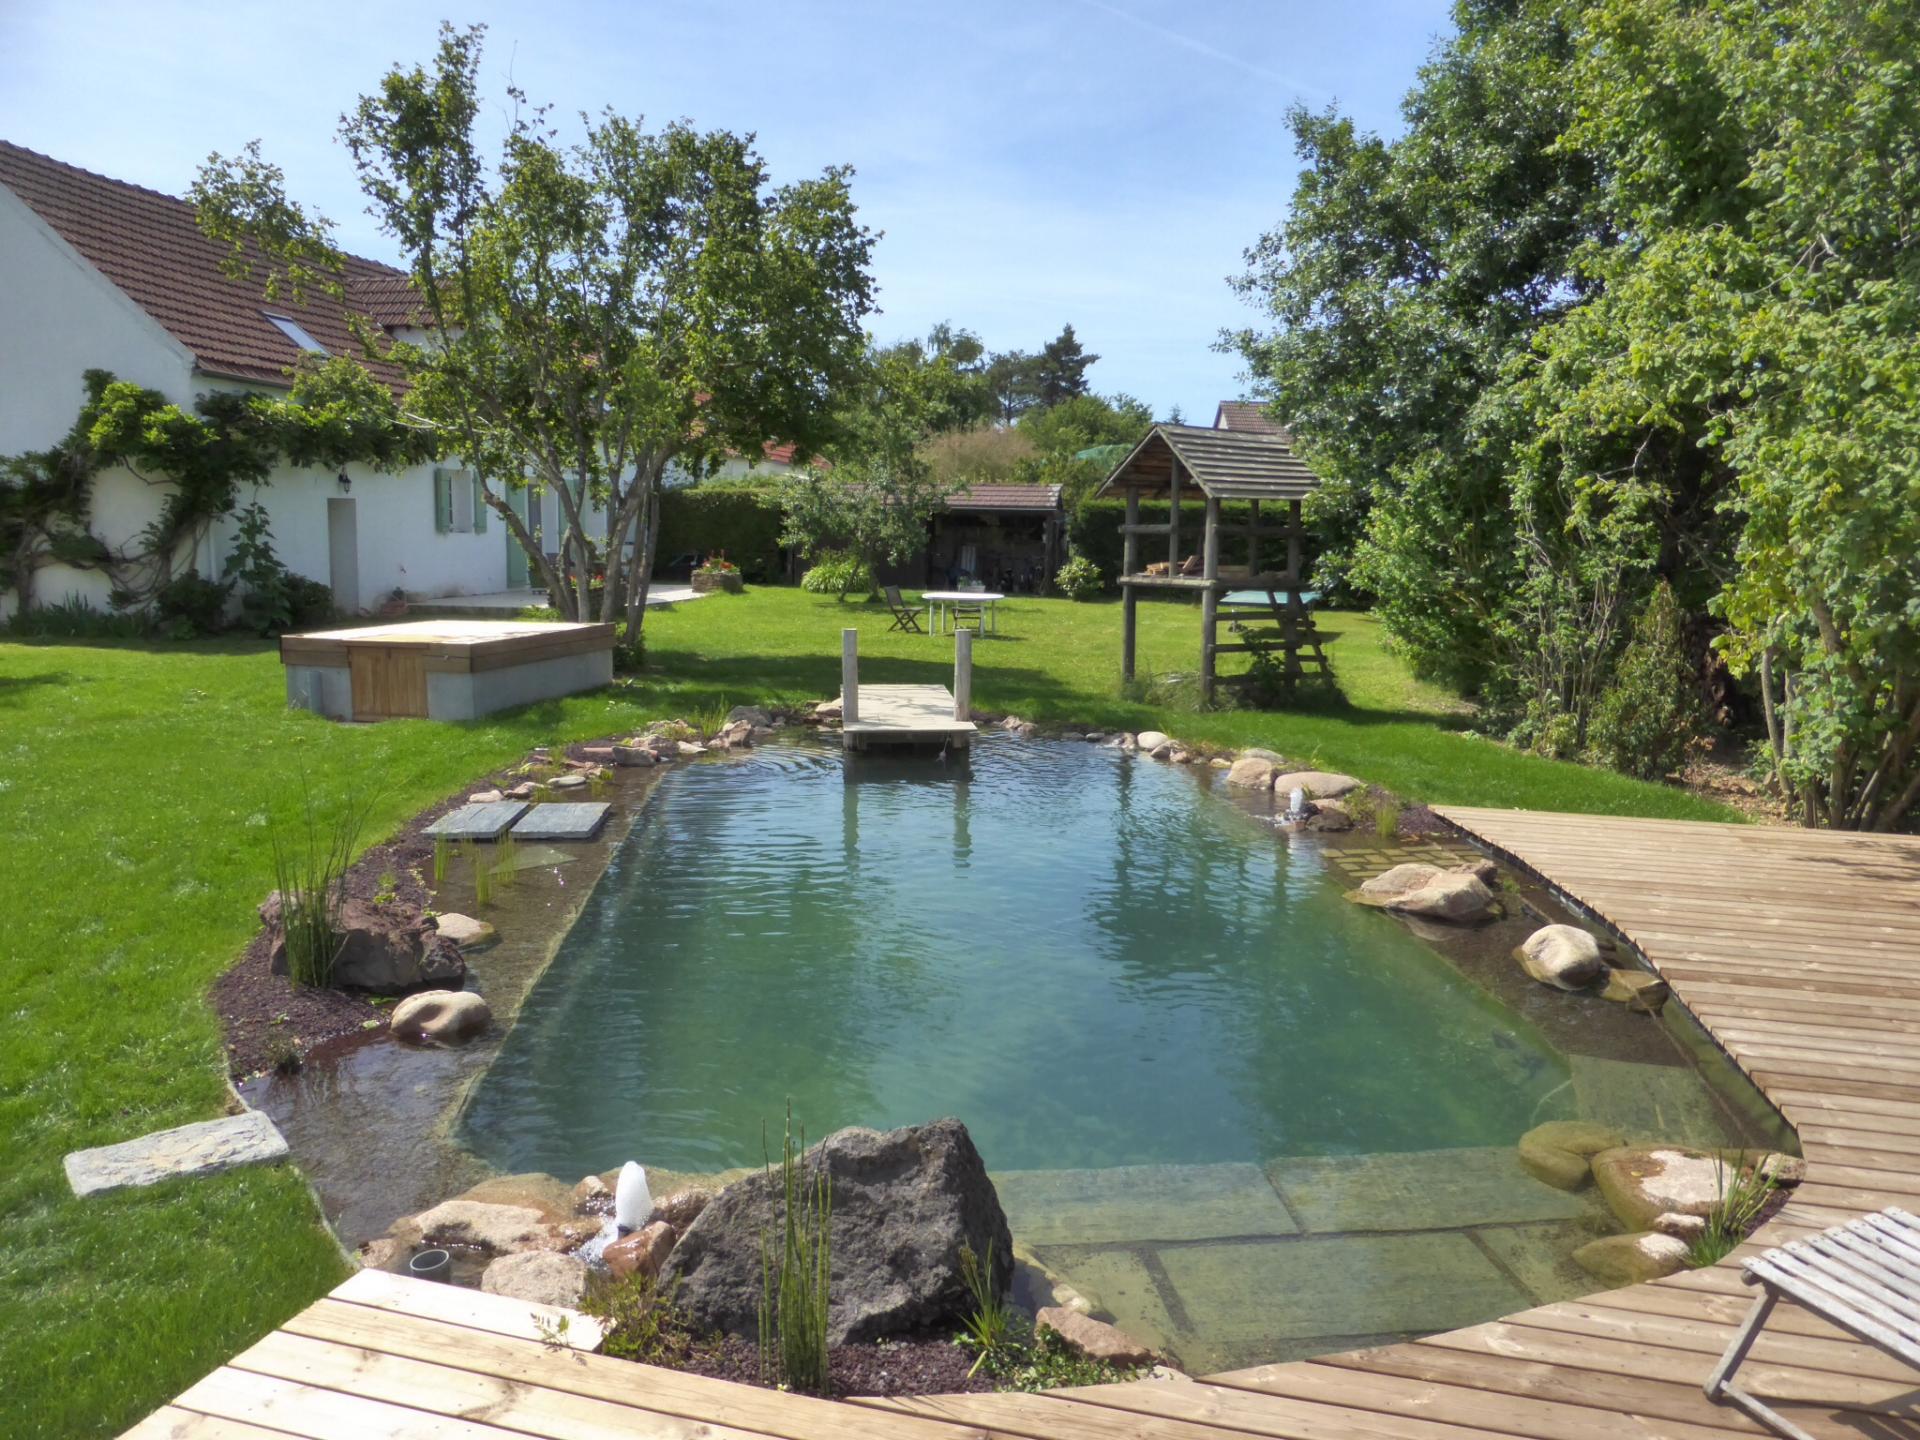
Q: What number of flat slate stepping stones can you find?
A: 3